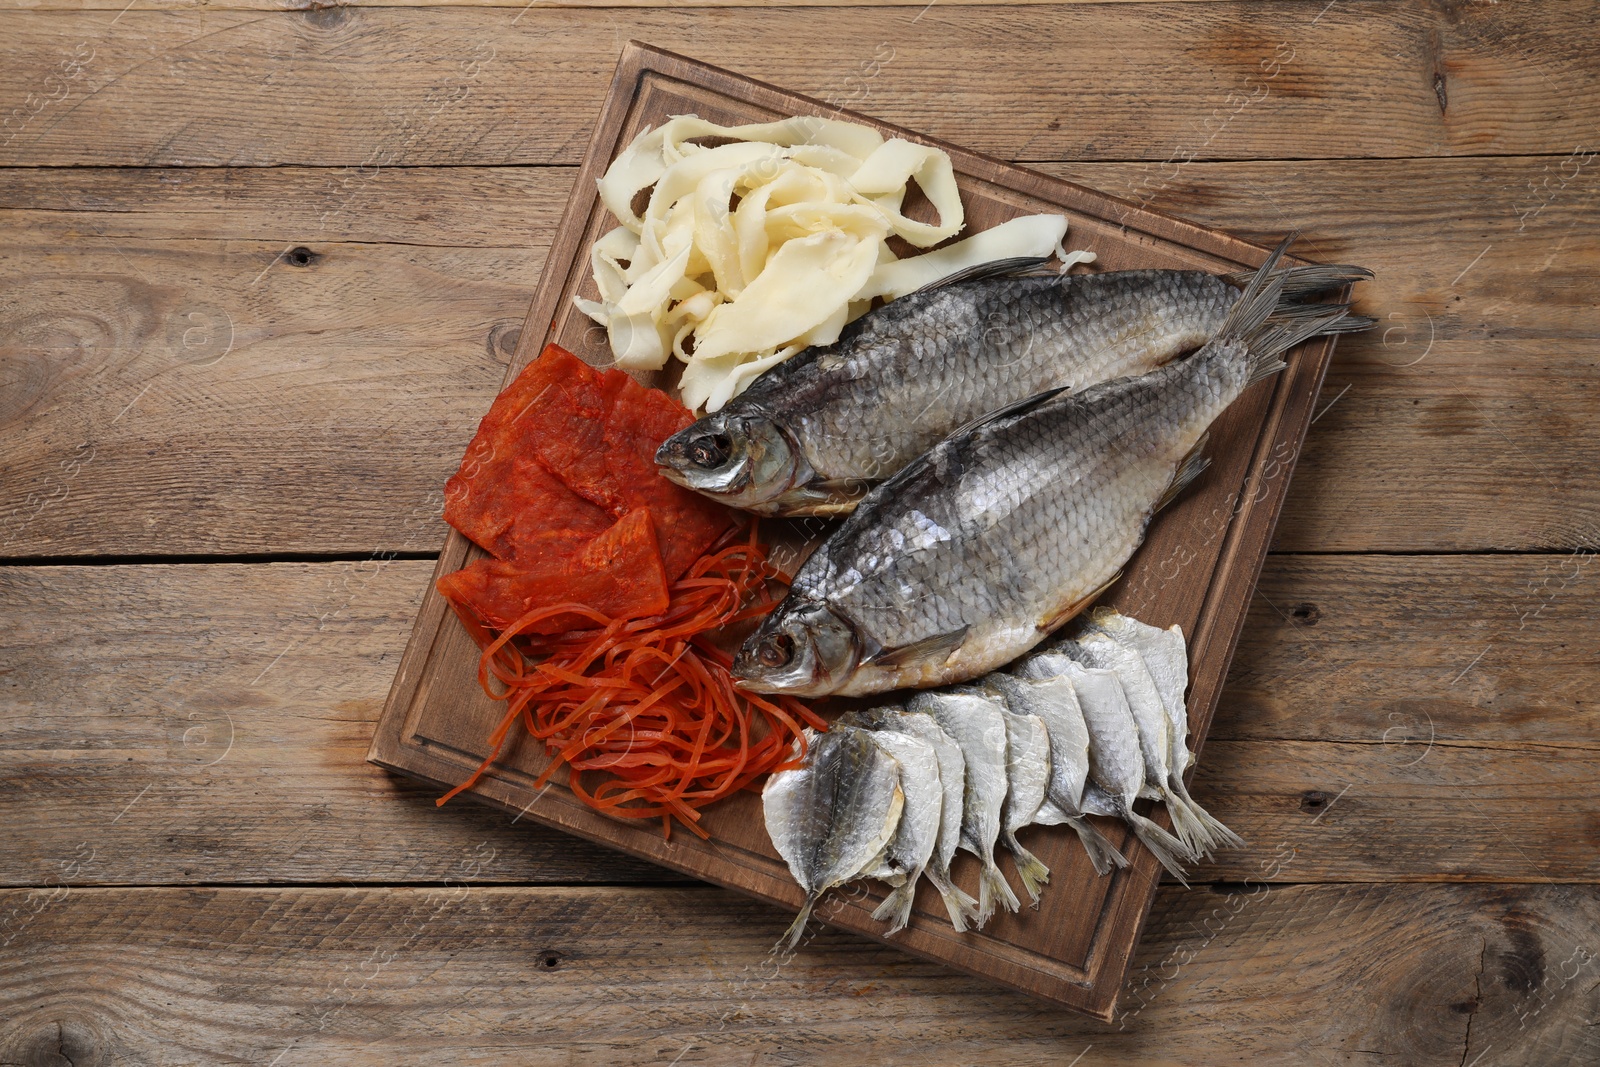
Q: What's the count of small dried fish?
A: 9